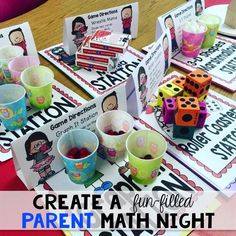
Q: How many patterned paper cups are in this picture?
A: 9